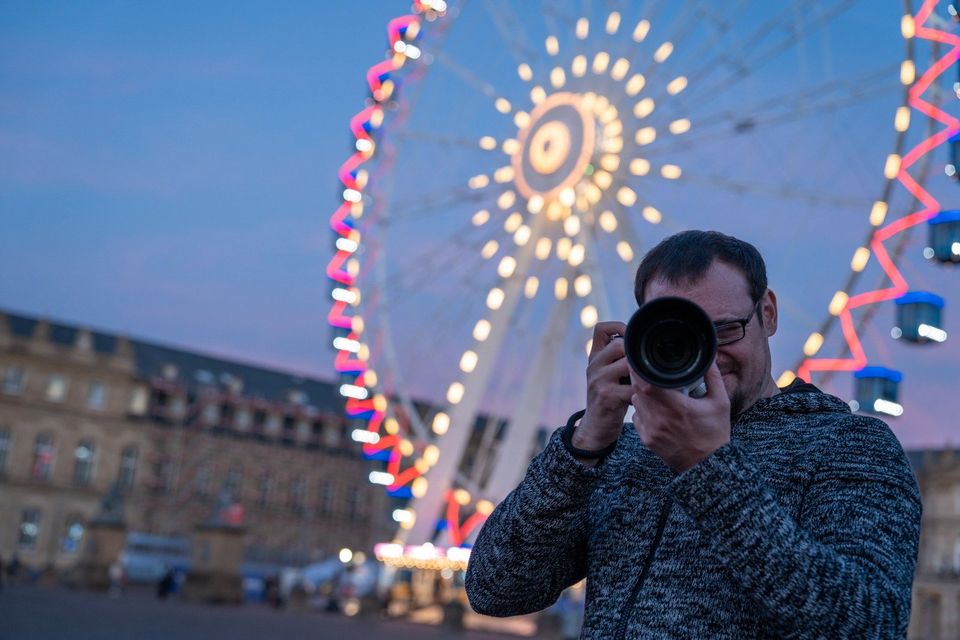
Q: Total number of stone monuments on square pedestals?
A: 2